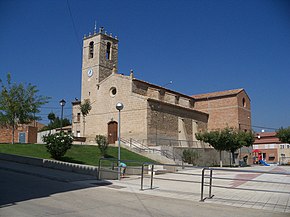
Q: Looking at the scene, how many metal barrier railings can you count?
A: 3